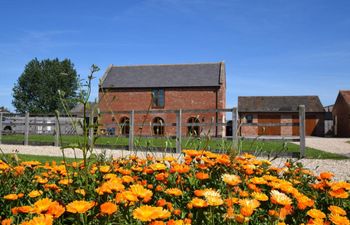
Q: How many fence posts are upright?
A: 8